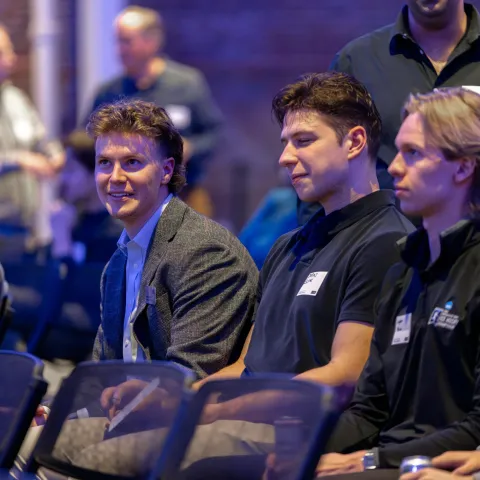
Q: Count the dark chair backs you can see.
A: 3